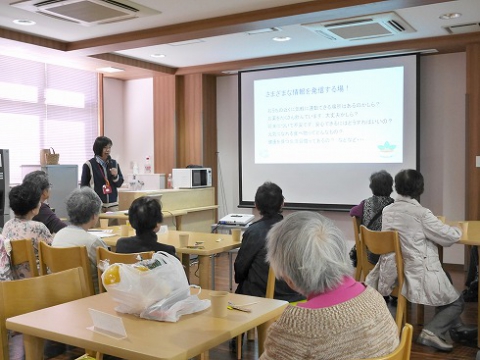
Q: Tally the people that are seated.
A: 8